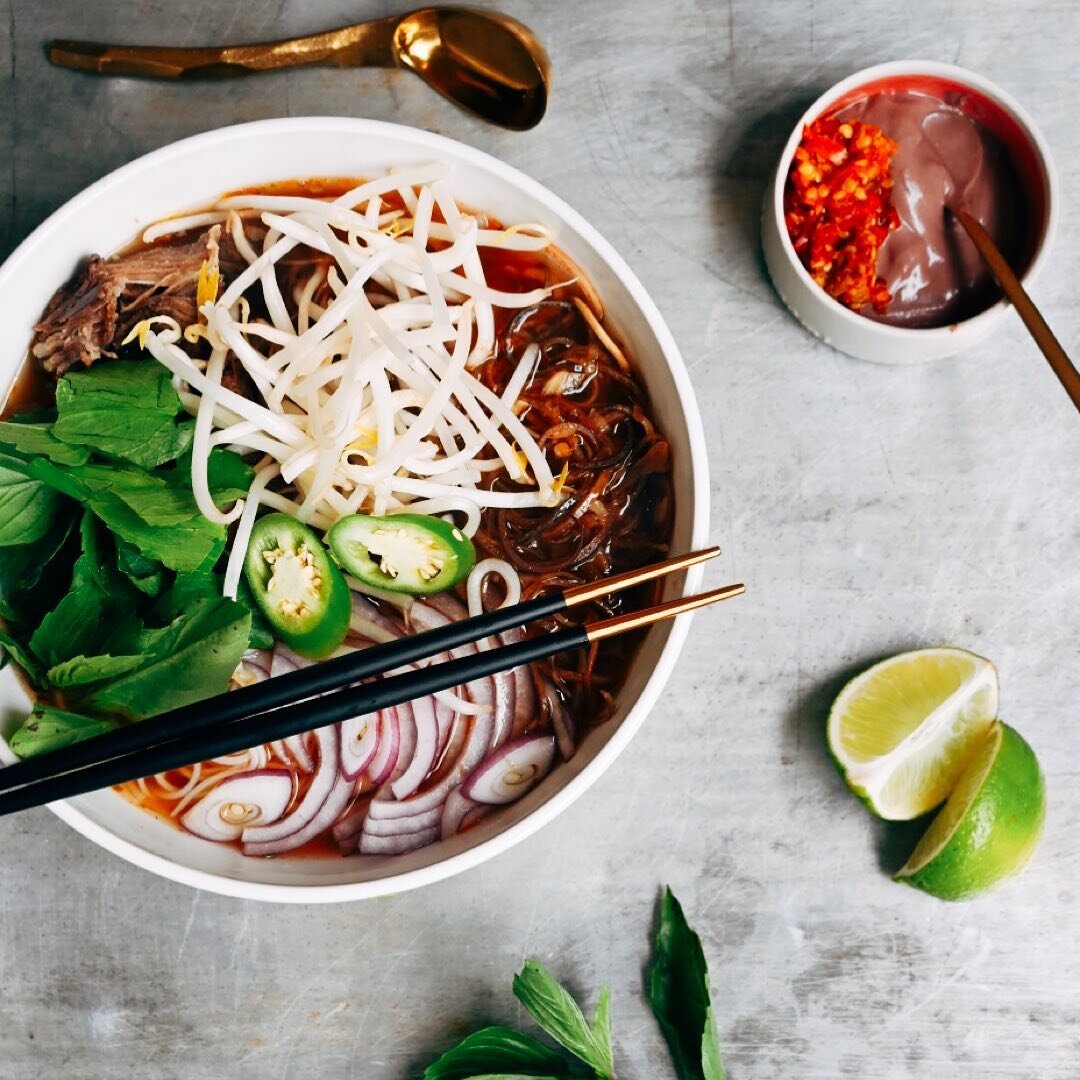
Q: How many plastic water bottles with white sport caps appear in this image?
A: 0